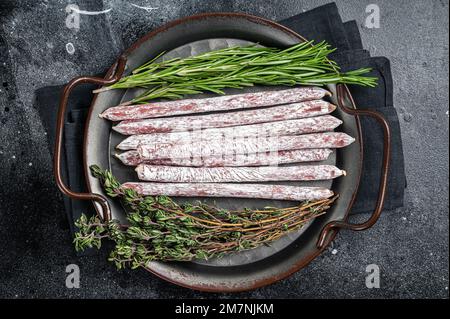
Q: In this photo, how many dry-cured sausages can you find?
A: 7